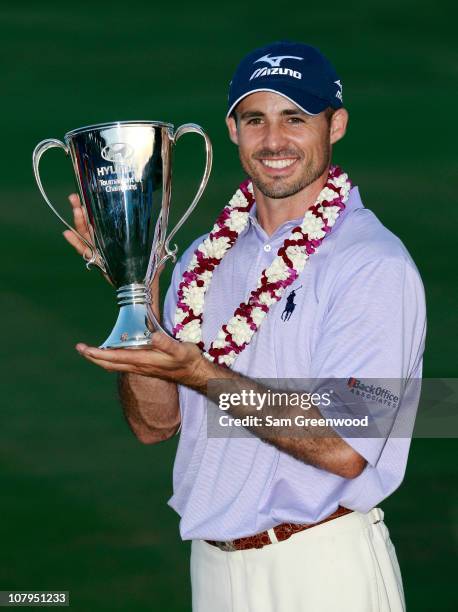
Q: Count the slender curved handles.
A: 2